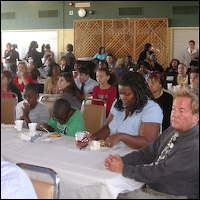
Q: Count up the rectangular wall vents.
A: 4